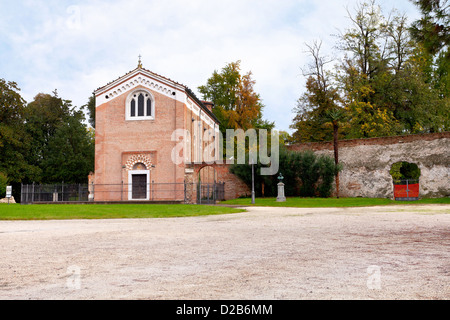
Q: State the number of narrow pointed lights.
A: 3